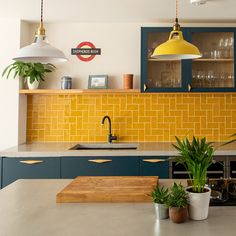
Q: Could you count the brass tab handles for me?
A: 5